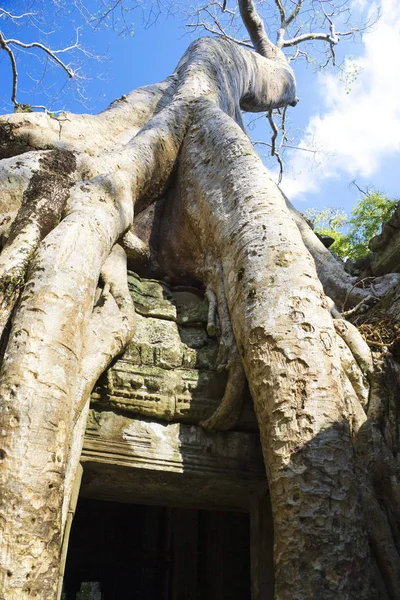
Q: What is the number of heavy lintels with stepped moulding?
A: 1